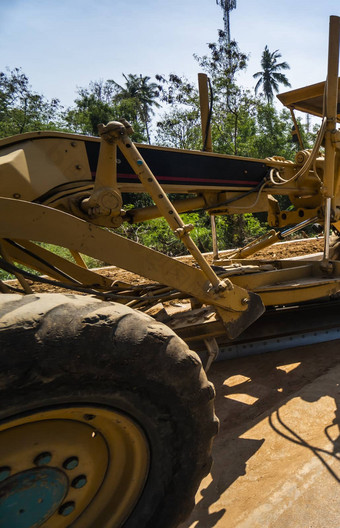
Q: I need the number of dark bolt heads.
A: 5